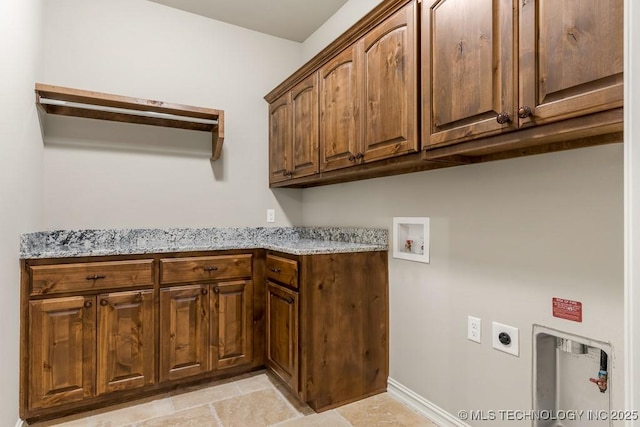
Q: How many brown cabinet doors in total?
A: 11